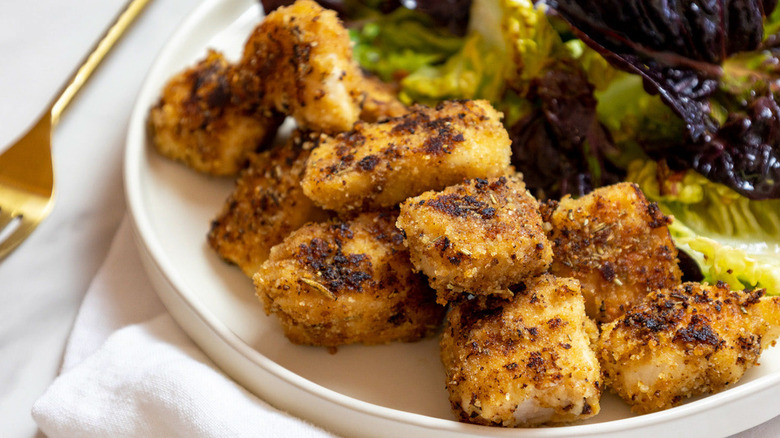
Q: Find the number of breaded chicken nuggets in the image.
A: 10